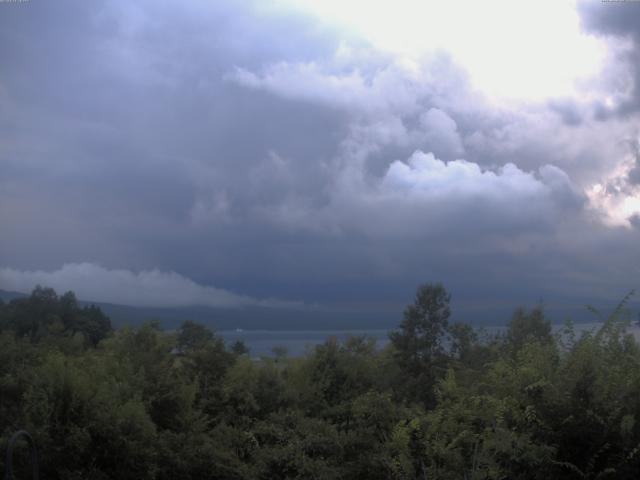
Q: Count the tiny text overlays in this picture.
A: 2